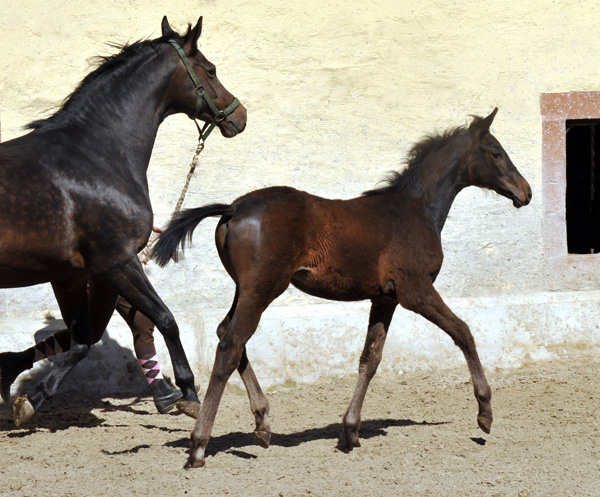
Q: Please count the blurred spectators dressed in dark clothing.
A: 0